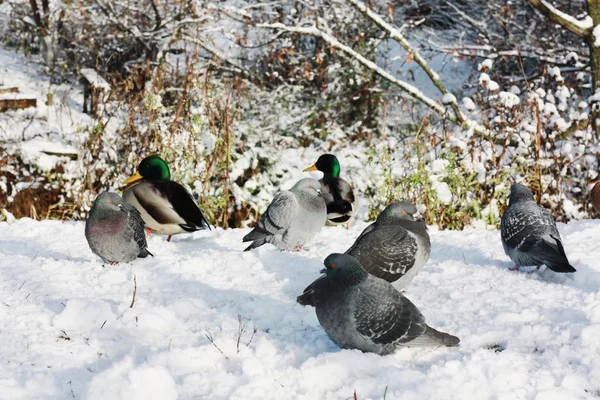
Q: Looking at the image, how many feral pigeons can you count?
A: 5